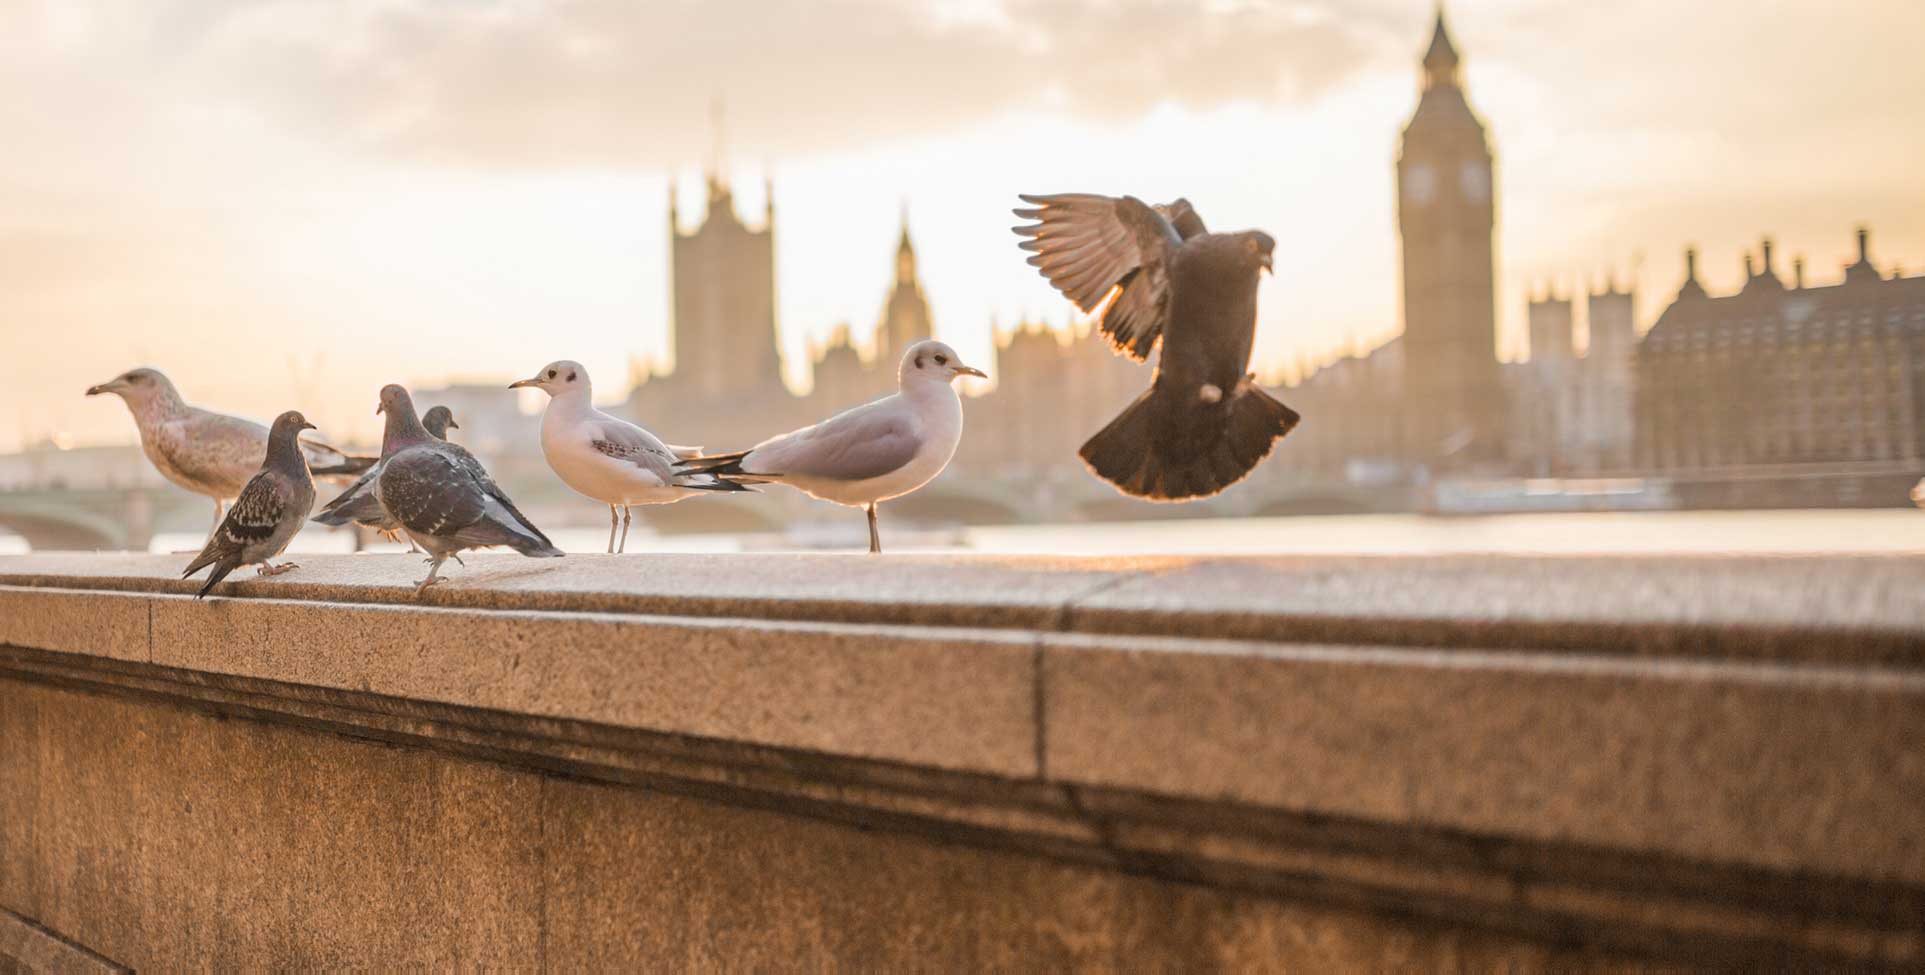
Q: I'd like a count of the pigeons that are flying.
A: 1